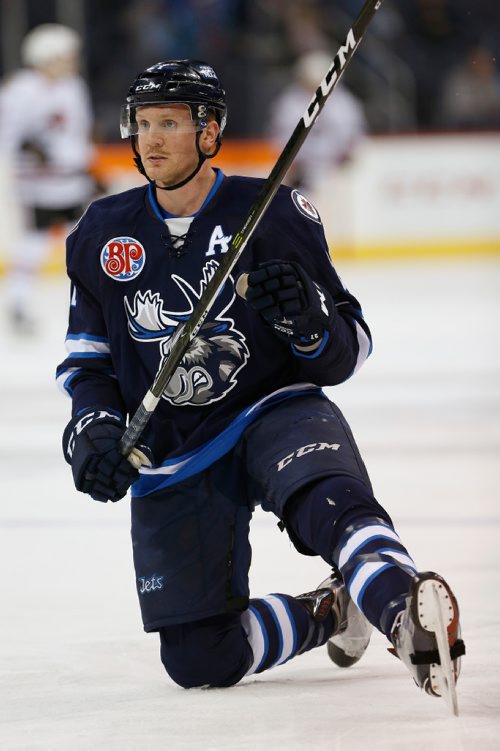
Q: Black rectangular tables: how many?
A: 0